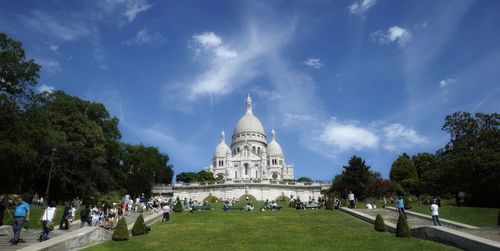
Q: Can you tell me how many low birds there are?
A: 0